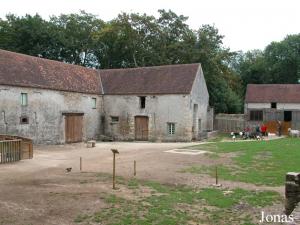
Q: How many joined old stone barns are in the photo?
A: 2